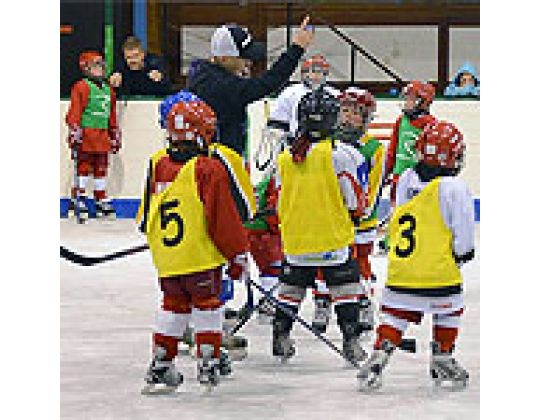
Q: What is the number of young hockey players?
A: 8